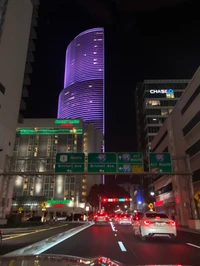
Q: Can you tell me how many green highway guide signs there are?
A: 4